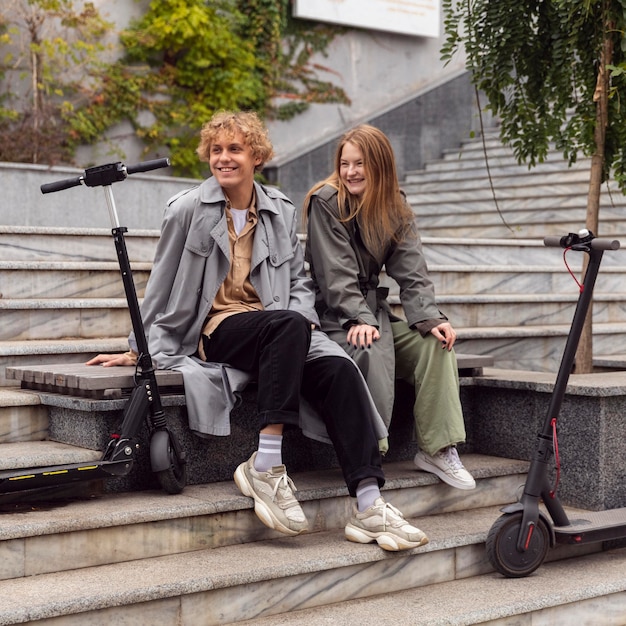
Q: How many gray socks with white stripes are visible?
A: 2